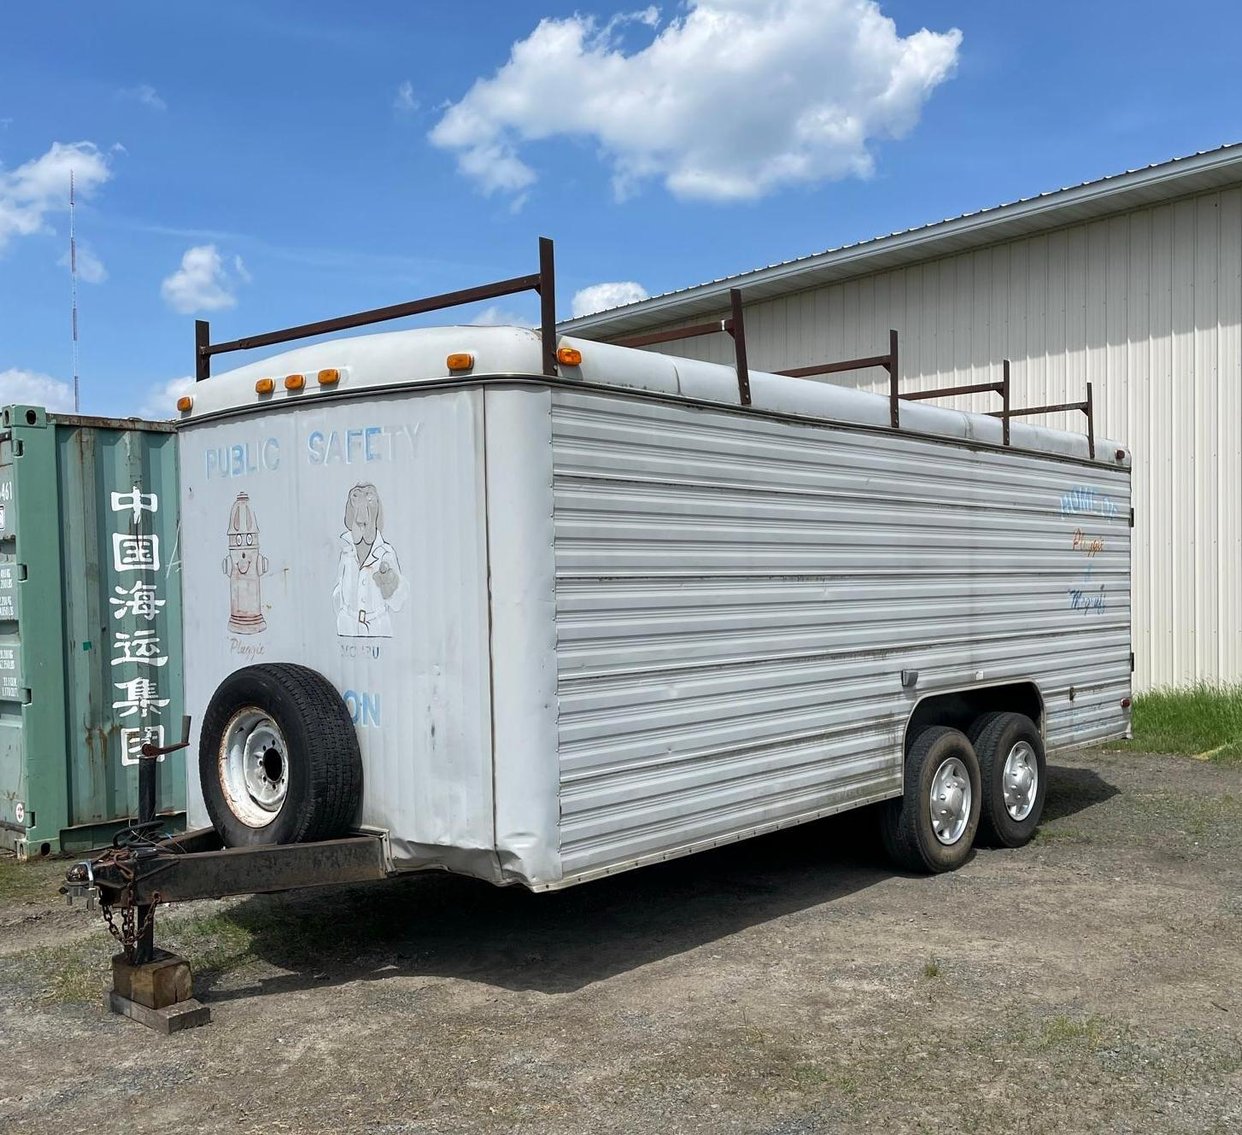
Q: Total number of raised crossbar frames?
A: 5